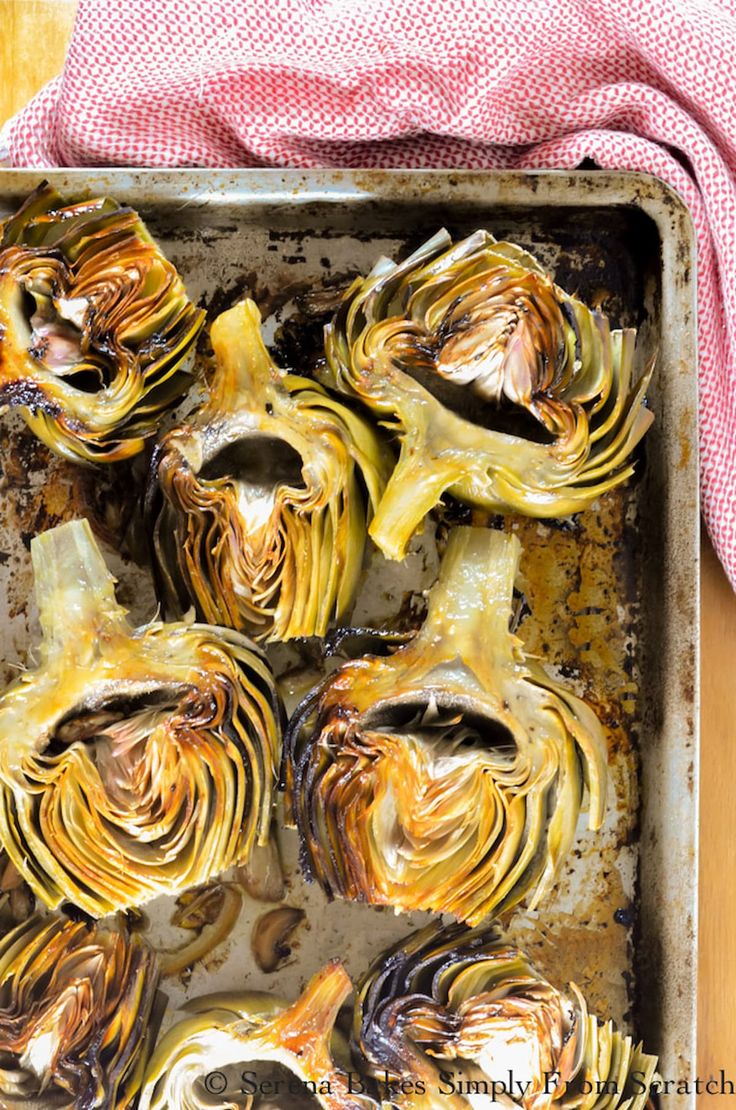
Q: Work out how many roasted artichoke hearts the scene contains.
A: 8